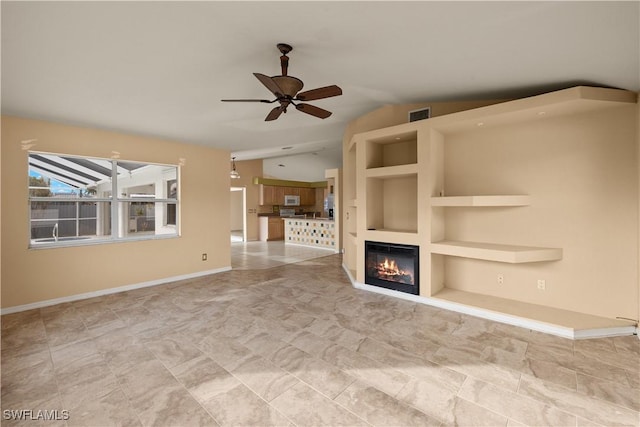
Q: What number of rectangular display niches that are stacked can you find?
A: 2